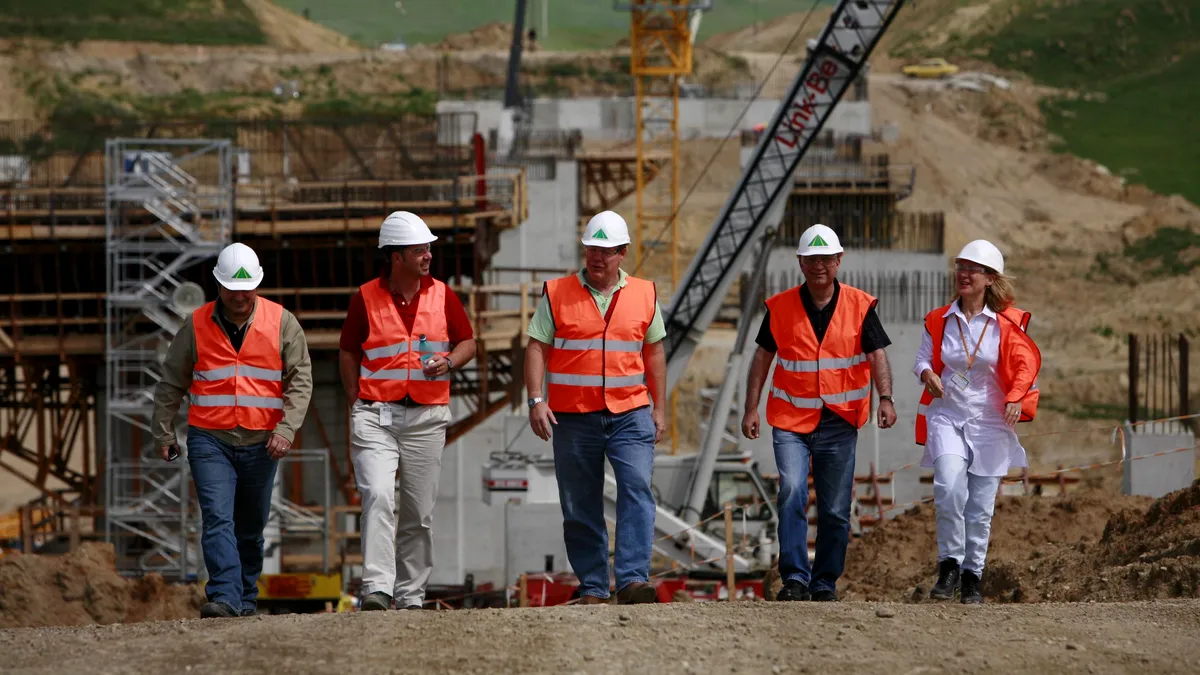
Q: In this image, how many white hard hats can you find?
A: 5